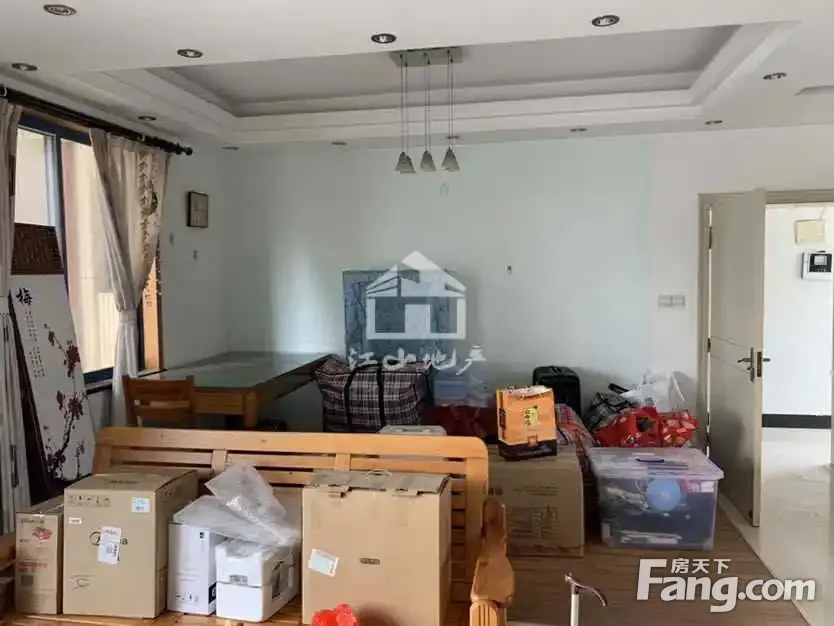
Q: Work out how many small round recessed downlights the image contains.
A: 12